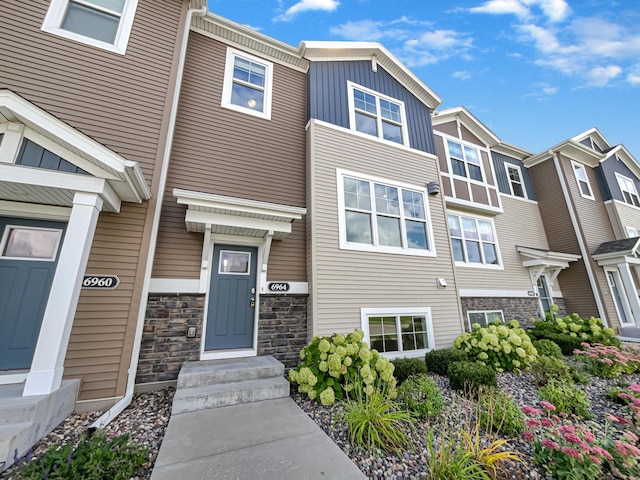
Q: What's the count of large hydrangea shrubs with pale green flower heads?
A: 3